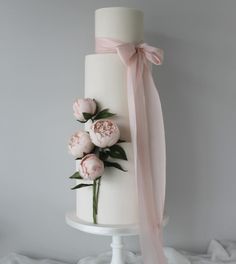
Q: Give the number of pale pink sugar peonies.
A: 4